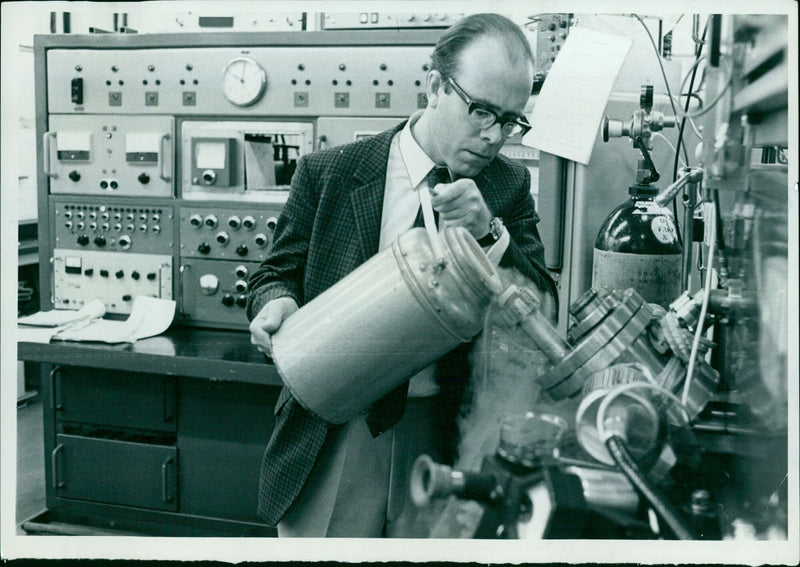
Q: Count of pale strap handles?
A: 2